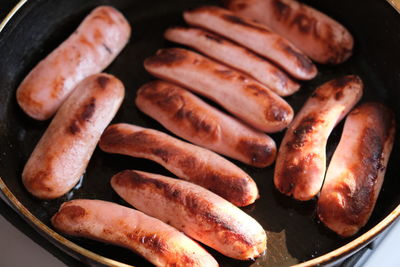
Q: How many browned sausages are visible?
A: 12